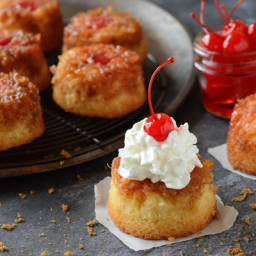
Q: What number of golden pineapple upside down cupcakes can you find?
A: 7